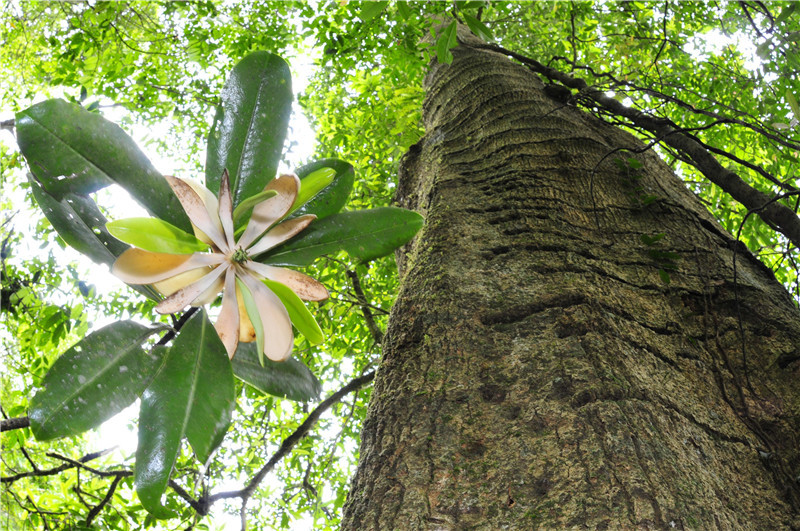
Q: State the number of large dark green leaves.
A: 8